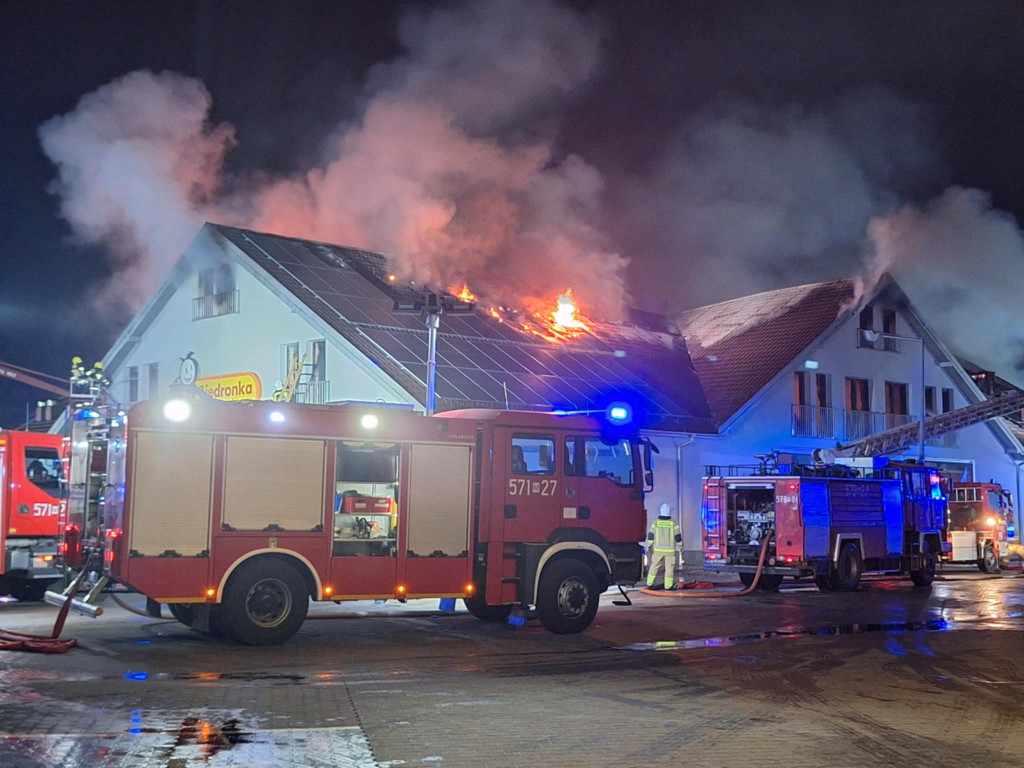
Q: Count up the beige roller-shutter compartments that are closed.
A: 3